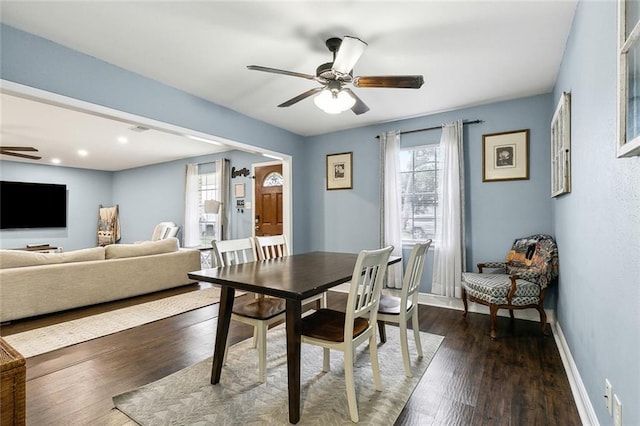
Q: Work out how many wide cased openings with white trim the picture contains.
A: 1